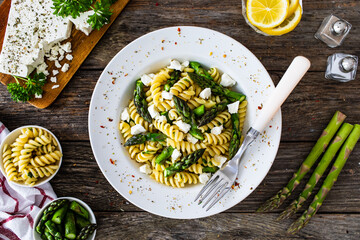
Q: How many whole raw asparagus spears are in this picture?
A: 3